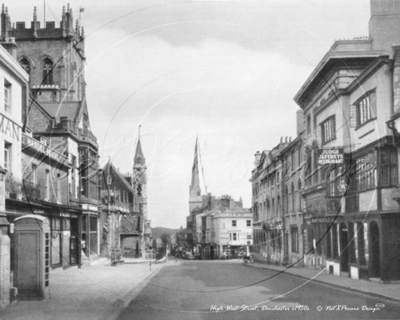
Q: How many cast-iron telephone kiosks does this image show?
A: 1